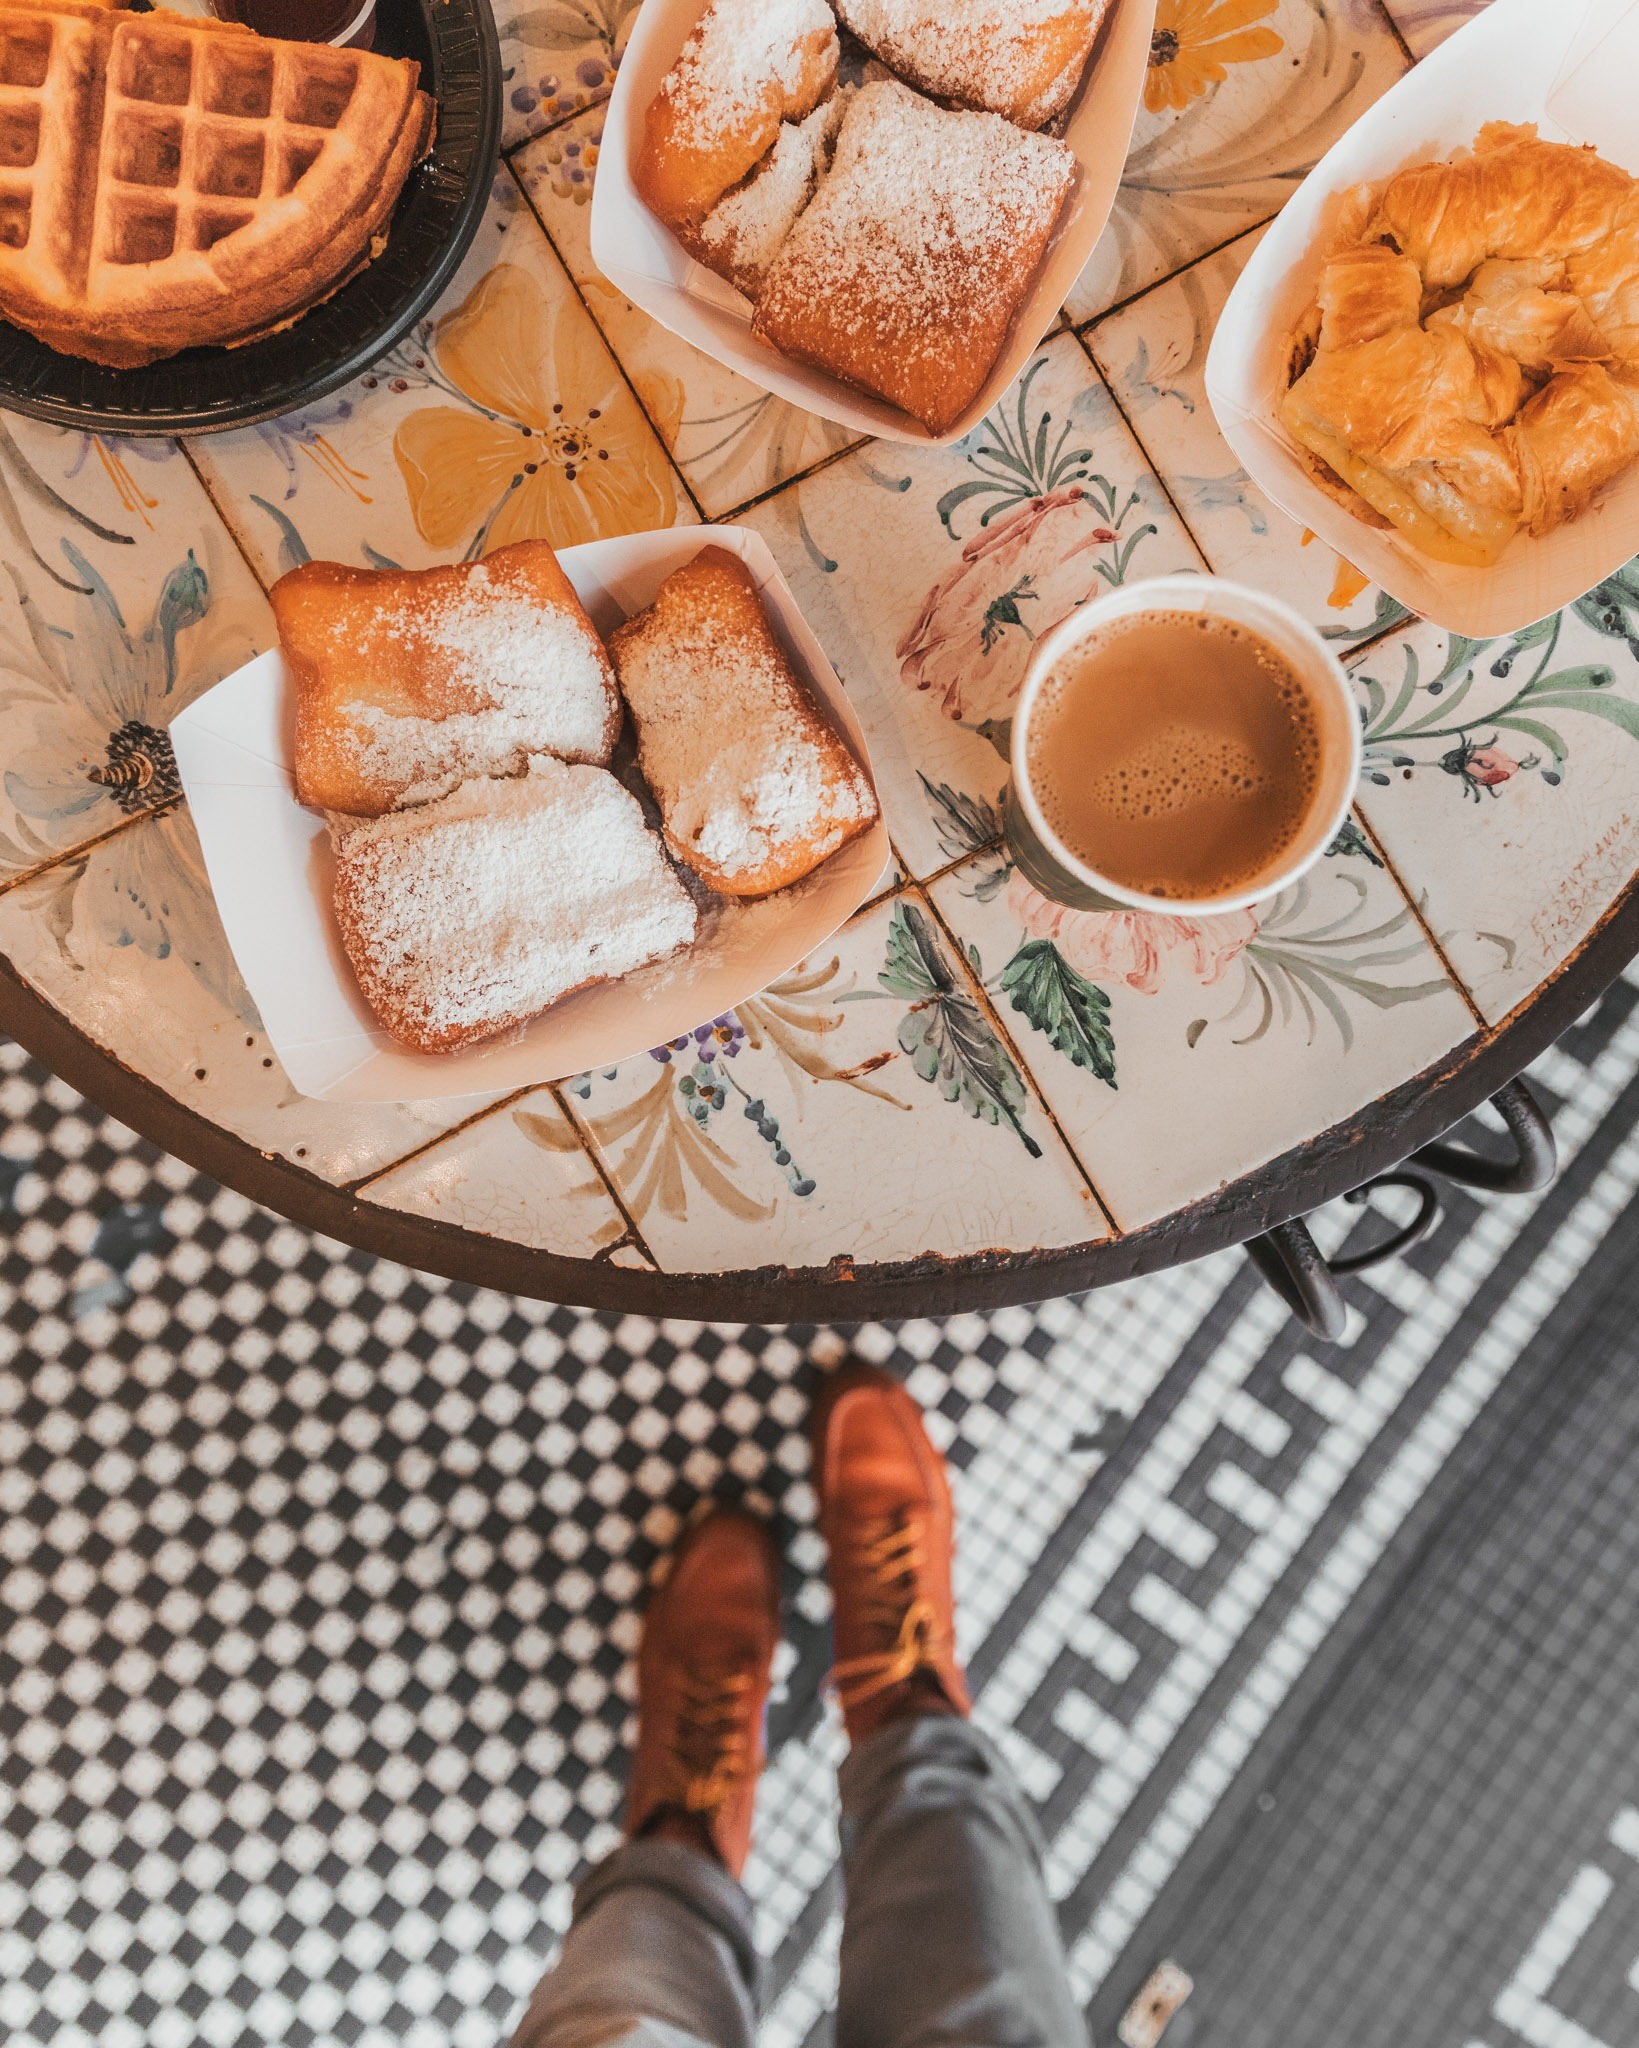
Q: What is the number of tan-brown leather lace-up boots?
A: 2